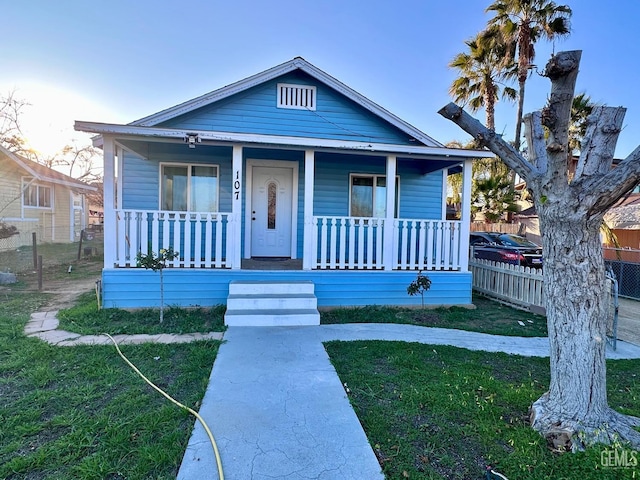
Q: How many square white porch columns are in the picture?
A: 5